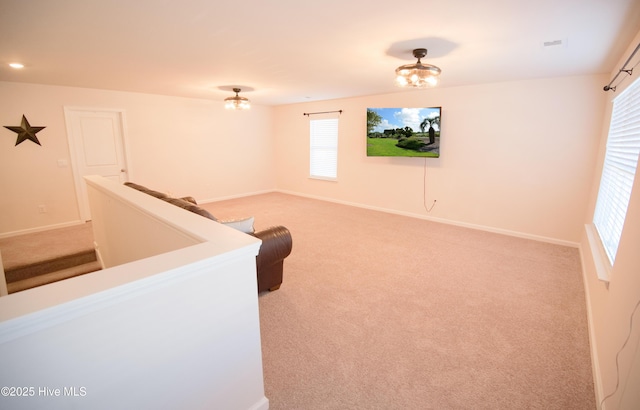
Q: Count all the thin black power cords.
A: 2